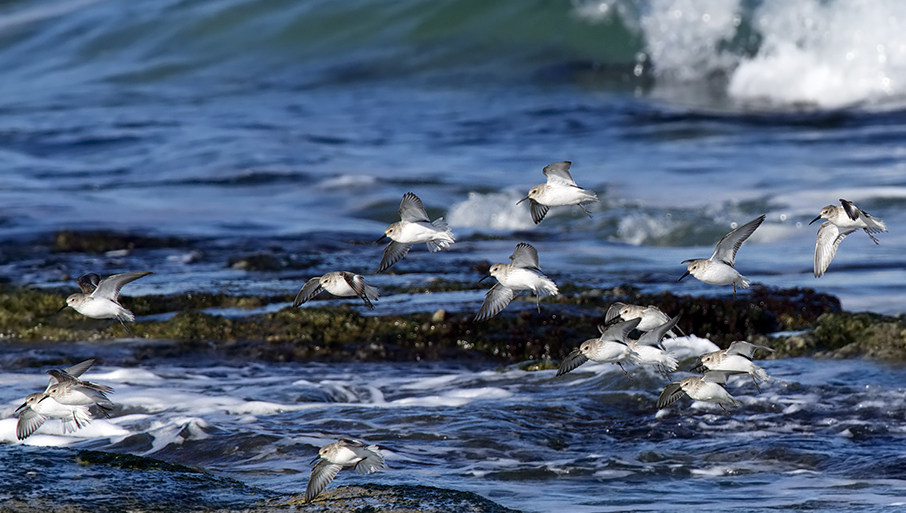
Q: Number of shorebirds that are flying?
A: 15